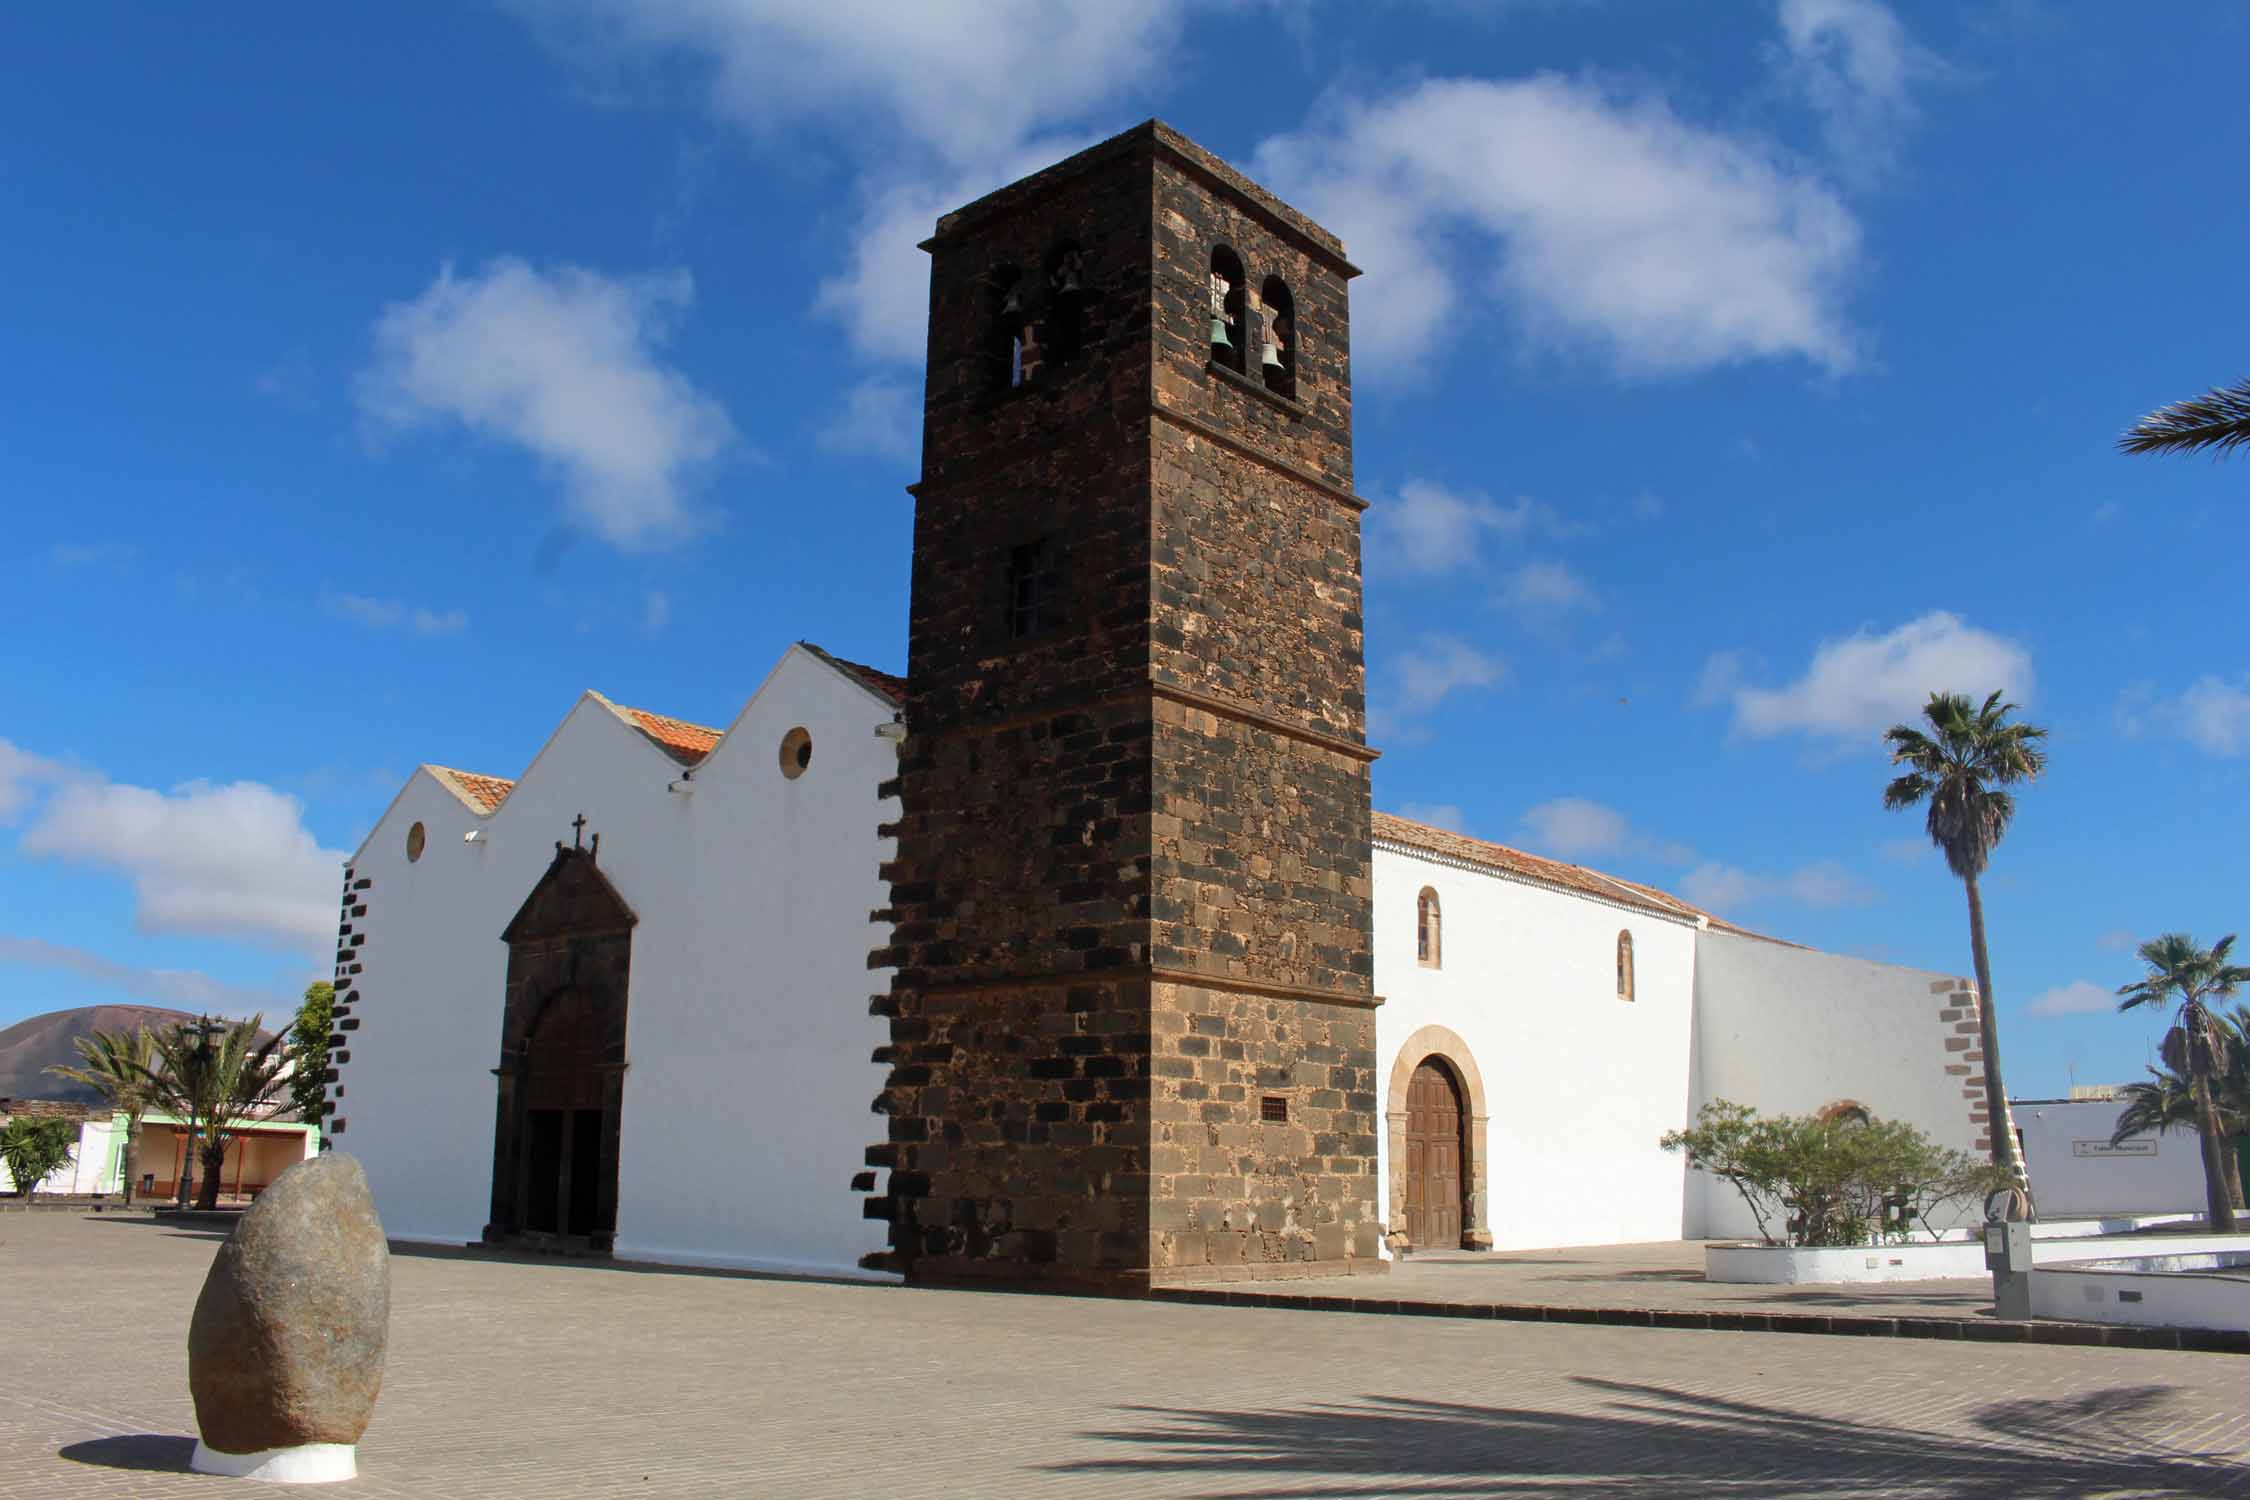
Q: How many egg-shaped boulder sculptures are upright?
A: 1